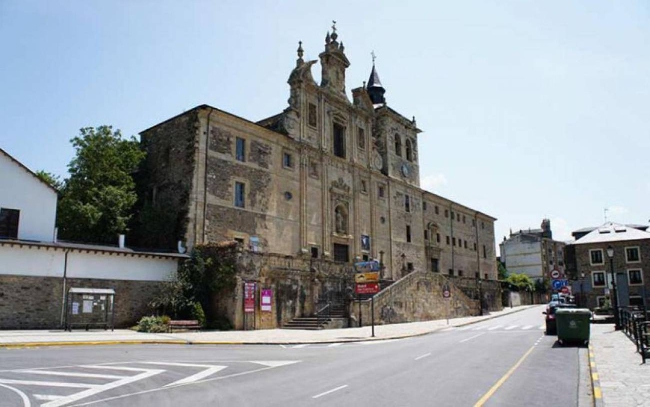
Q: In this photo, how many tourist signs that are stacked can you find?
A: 3